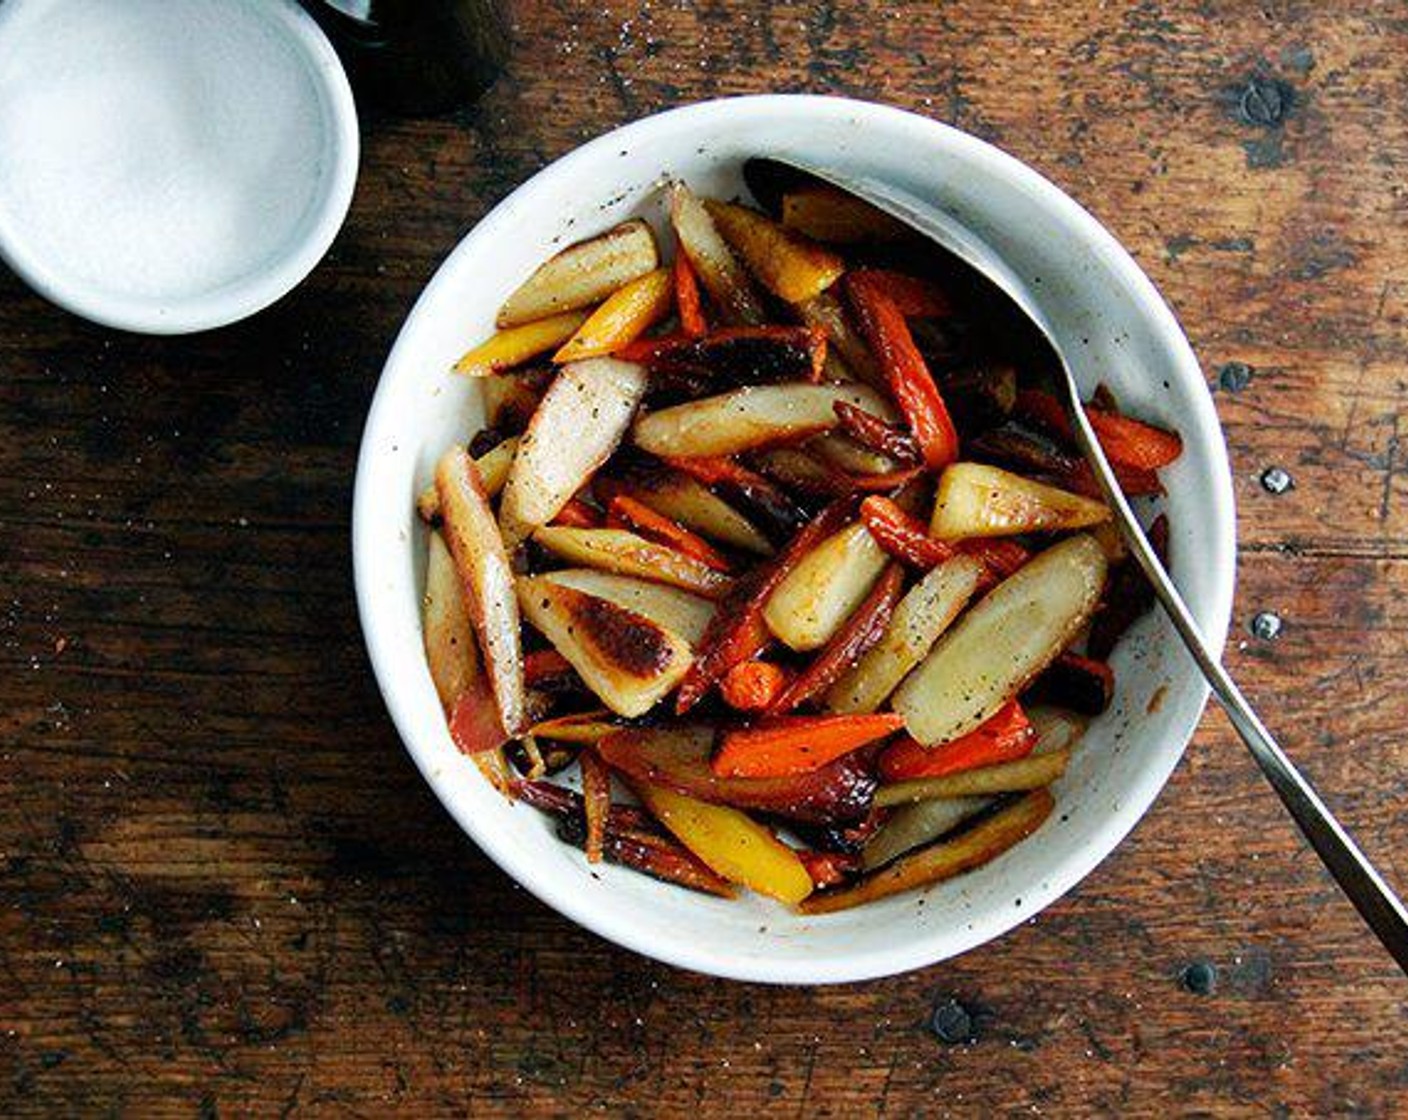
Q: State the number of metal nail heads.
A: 6